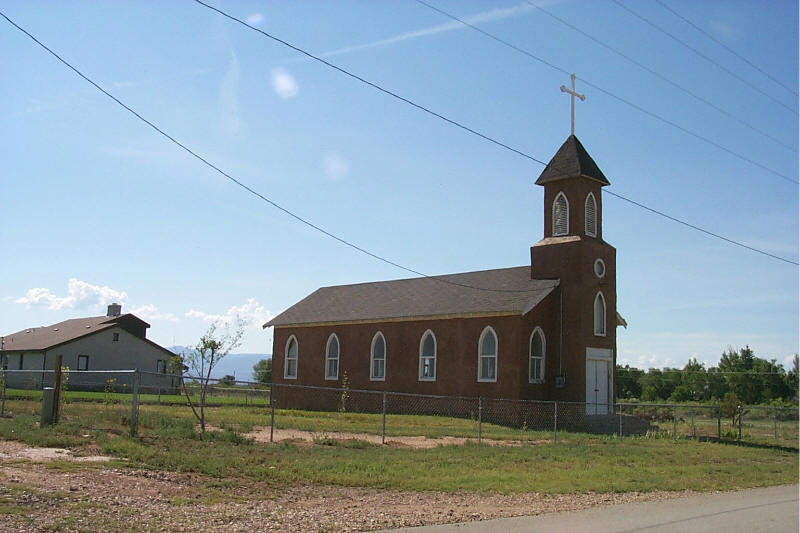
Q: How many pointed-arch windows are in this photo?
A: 9